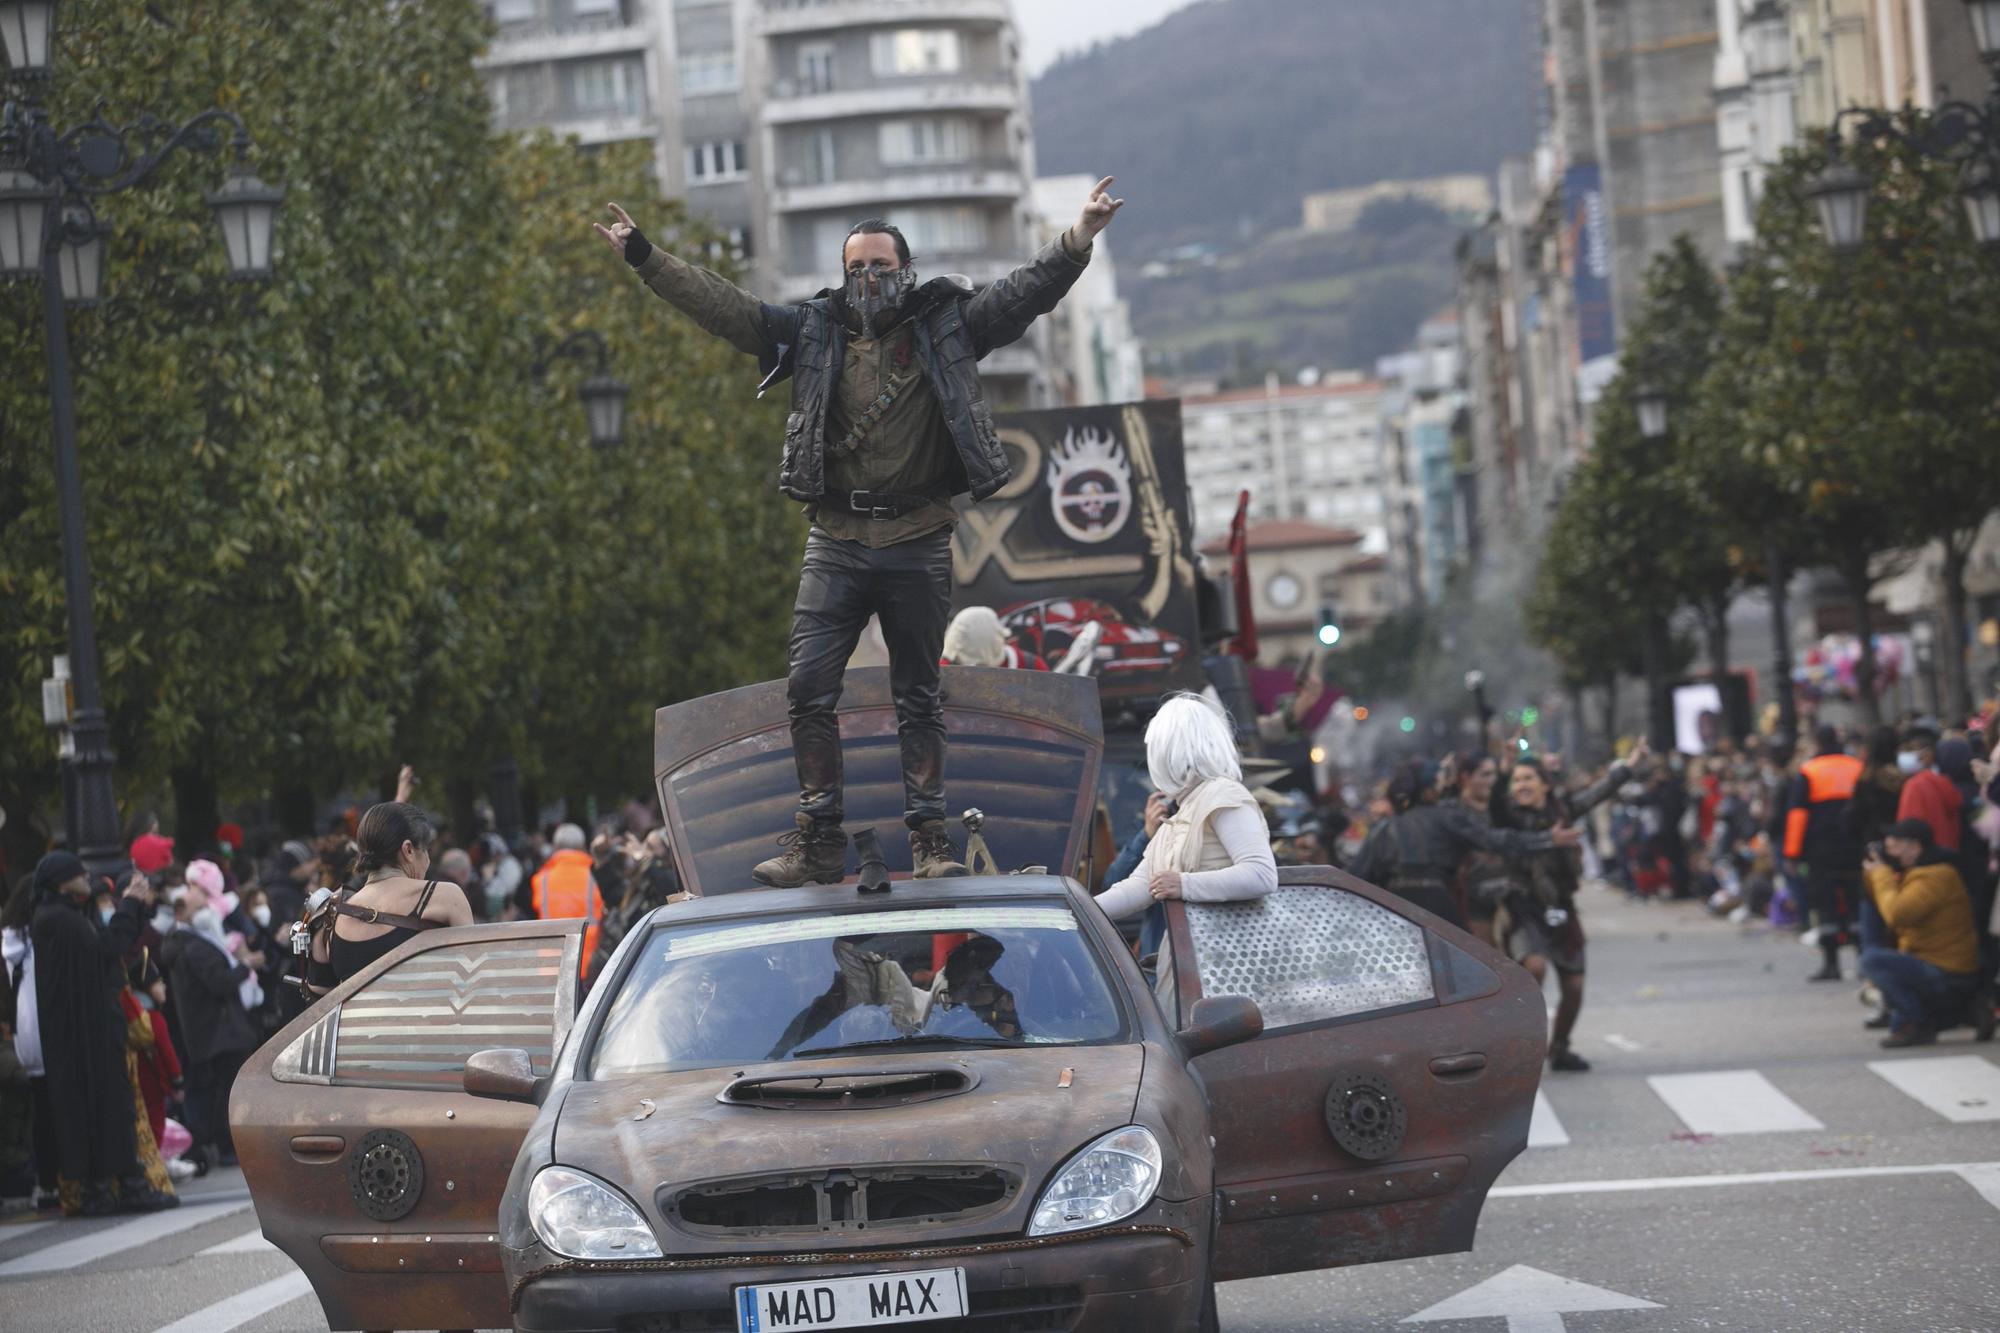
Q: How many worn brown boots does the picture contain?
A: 2